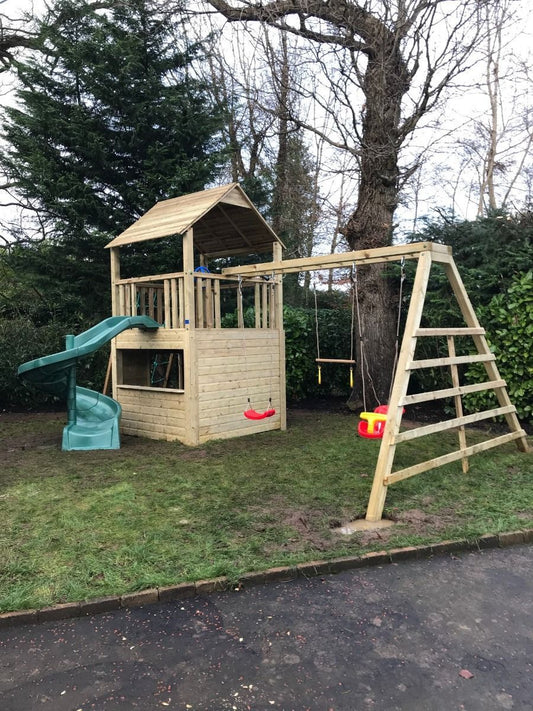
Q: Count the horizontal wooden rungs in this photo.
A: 5